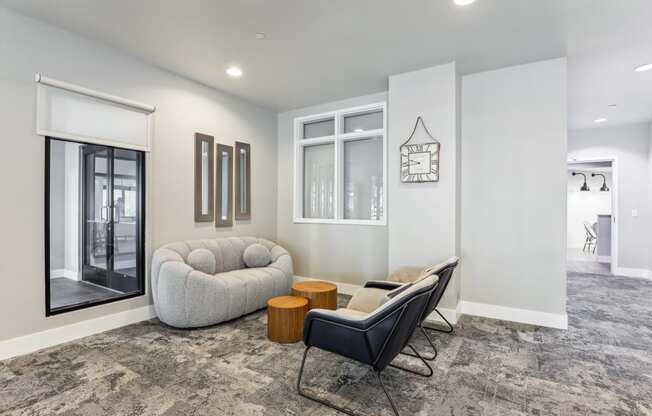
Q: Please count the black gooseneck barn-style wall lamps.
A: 2